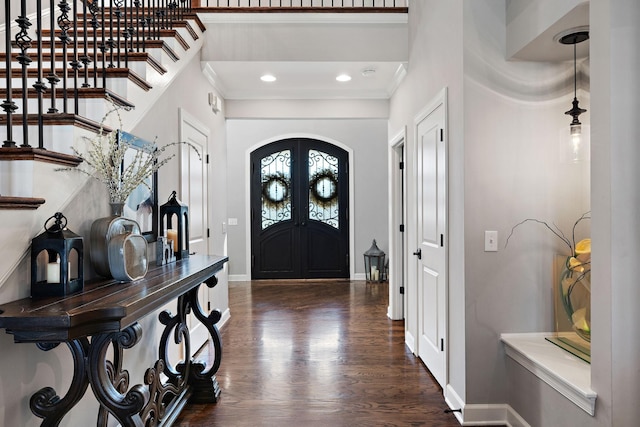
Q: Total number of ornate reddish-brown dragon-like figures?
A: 0